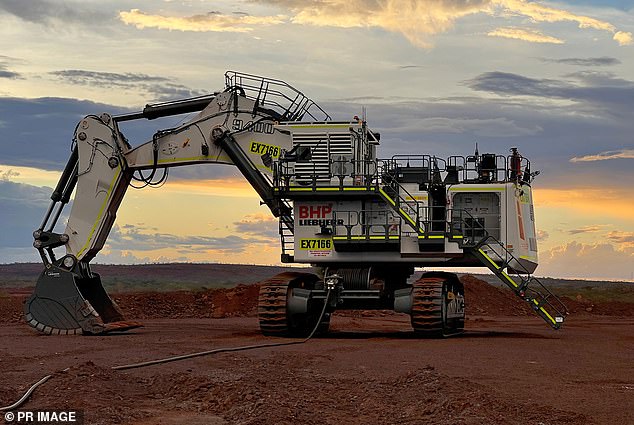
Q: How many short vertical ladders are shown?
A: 1